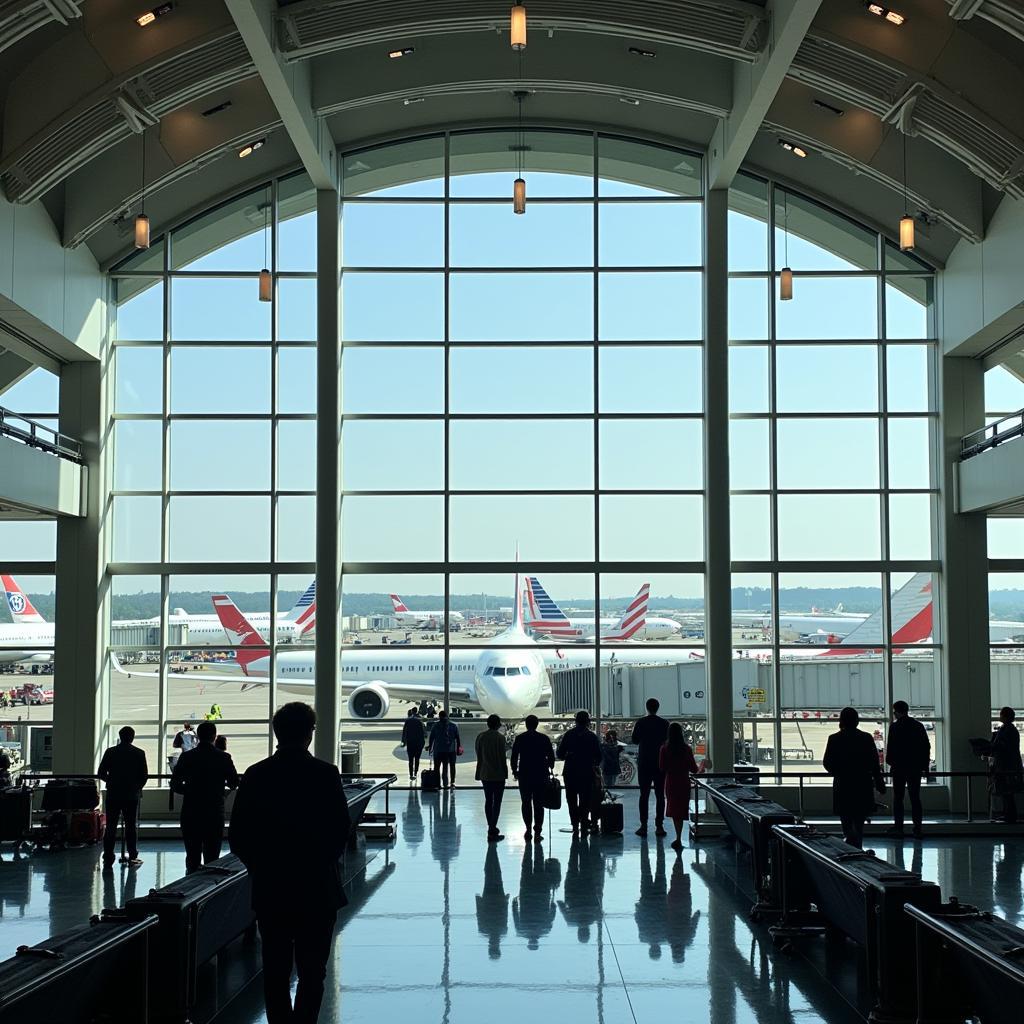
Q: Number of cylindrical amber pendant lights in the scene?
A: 6